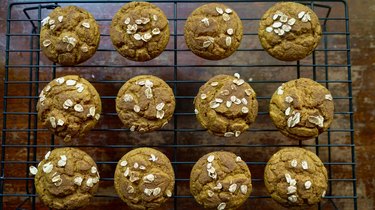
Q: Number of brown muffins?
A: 12